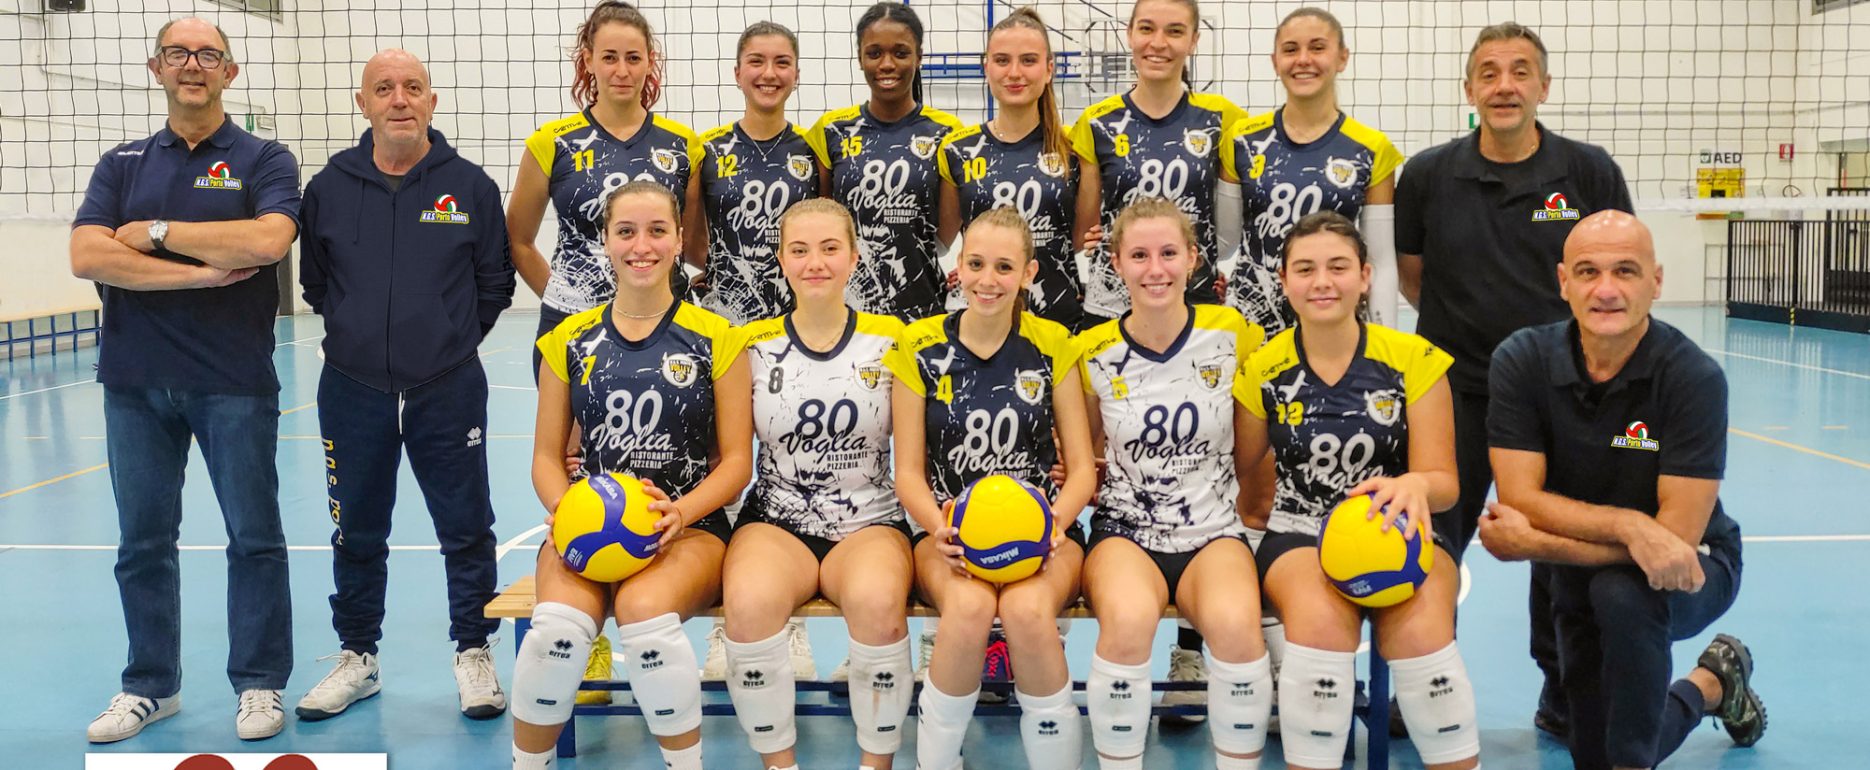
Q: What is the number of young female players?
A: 11